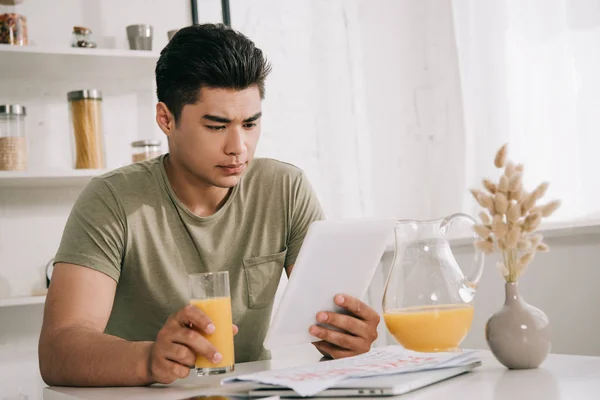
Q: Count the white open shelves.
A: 3